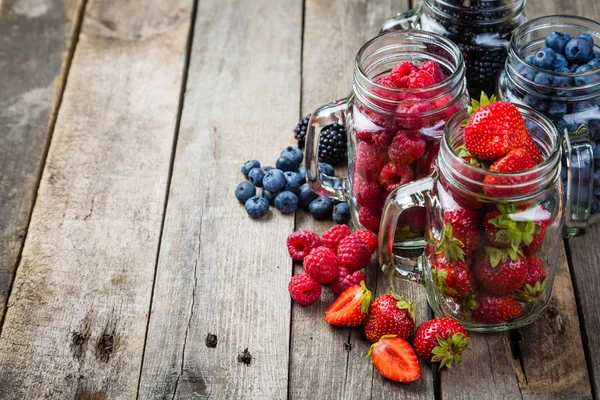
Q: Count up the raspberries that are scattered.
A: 7